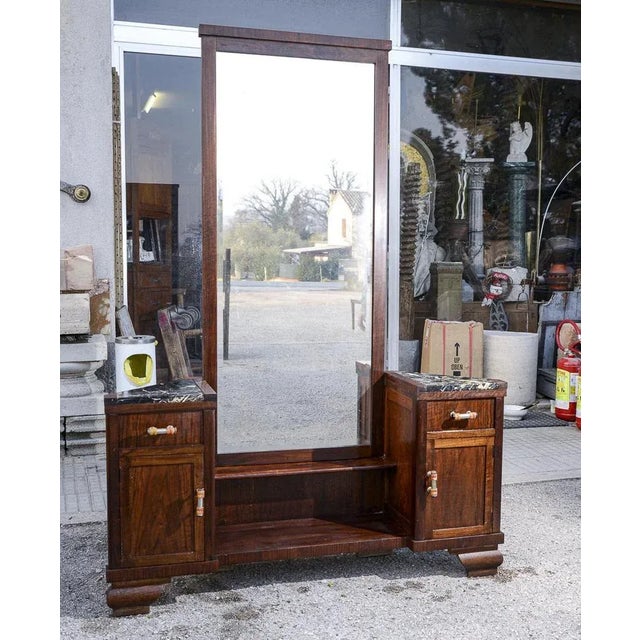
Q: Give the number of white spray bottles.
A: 0